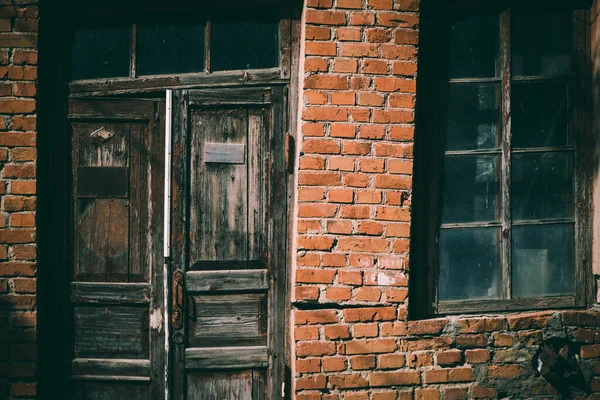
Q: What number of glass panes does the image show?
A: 11